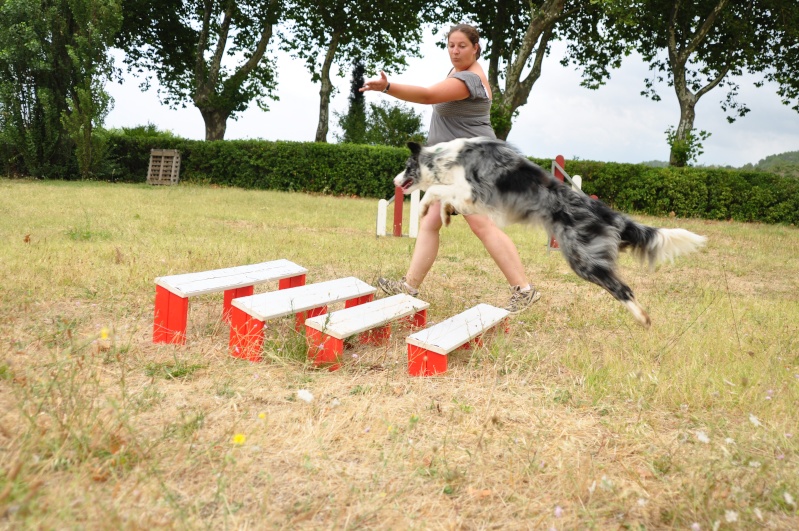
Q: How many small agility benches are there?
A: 4